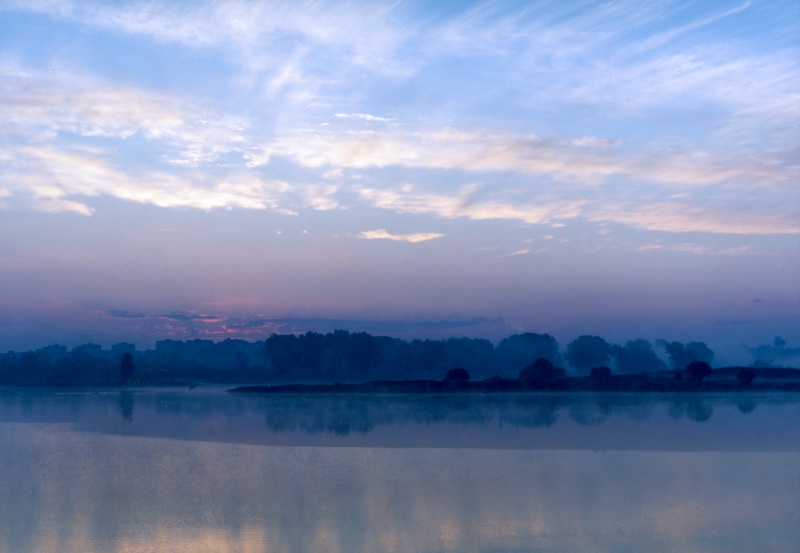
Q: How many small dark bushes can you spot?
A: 5